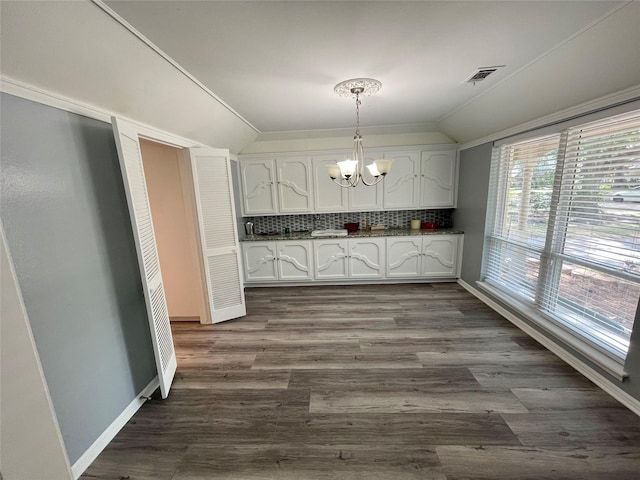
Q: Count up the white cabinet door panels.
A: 12